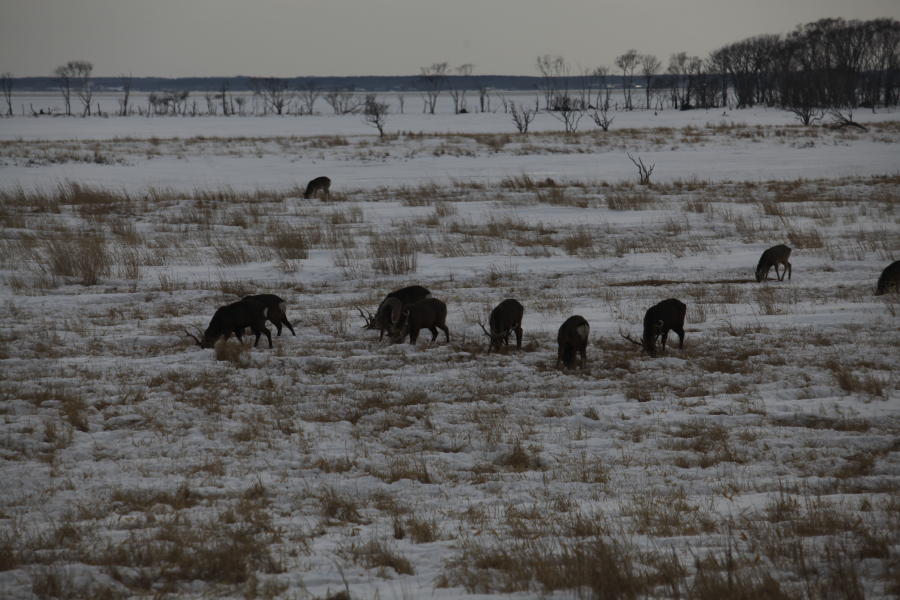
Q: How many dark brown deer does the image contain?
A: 10